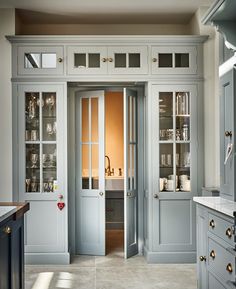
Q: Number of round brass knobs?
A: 11